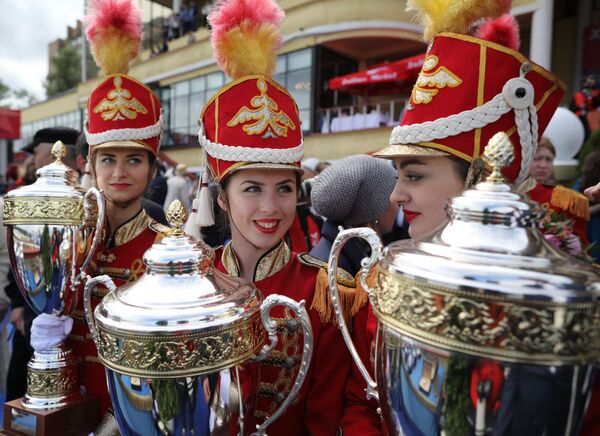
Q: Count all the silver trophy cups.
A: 3